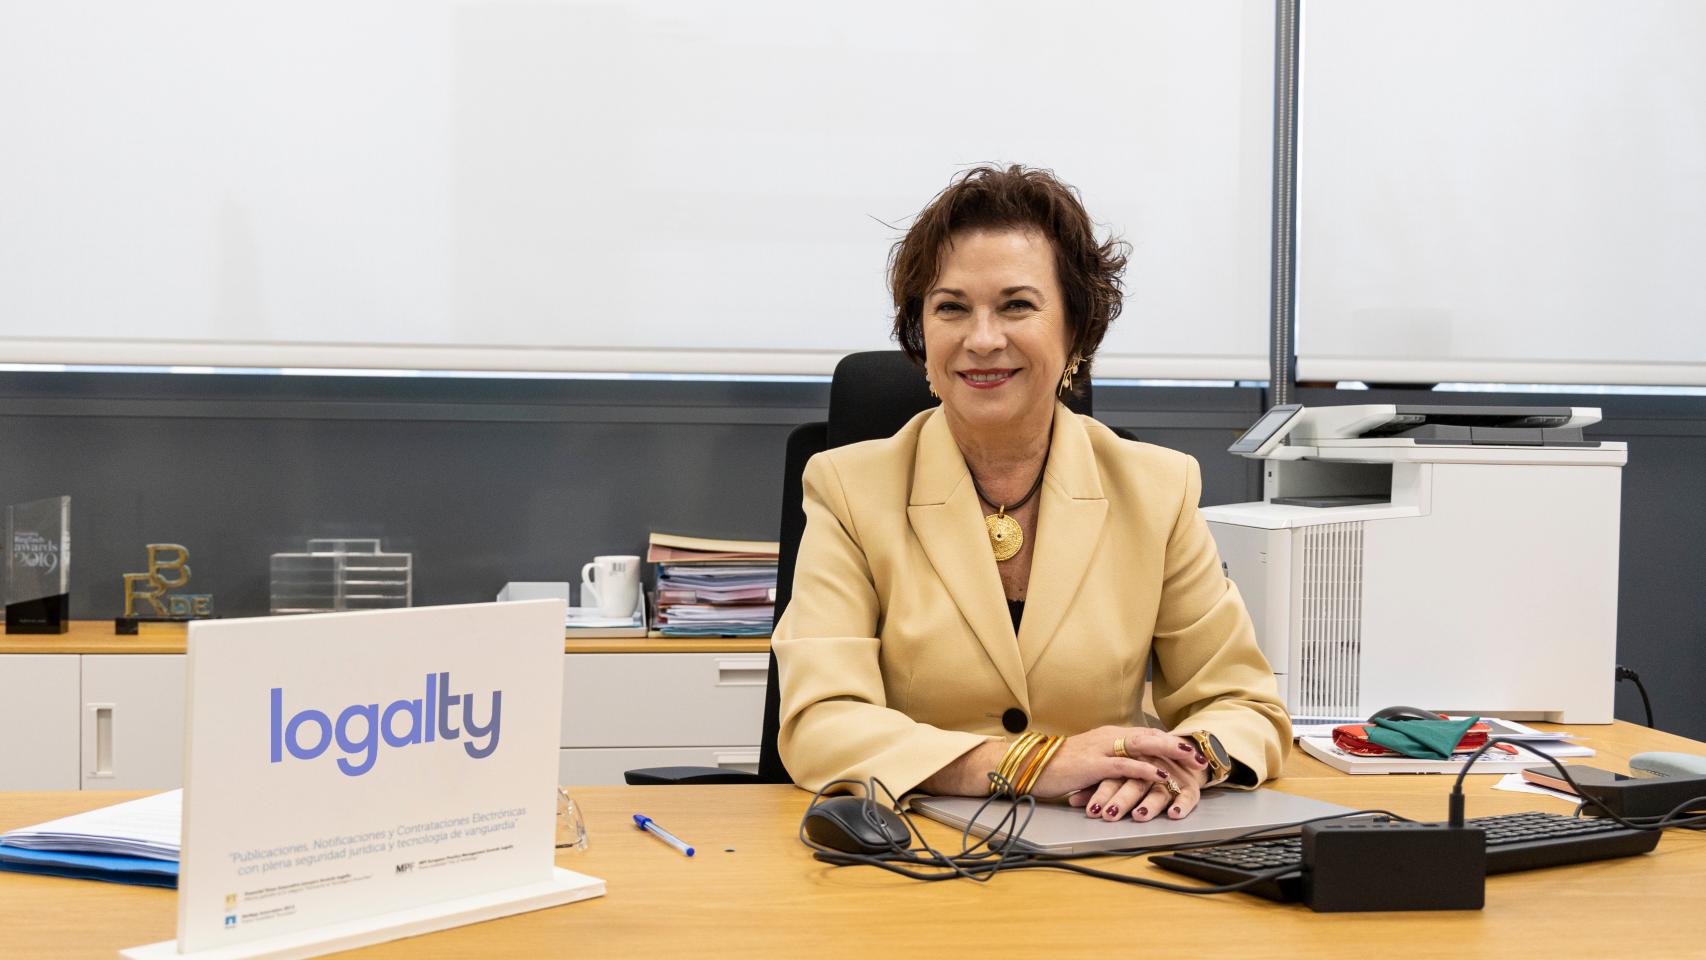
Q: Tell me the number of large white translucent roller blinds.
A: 2